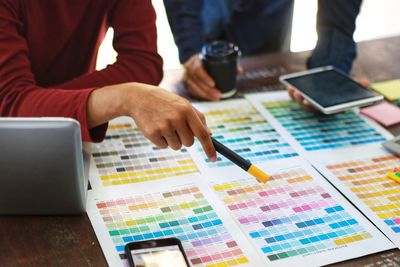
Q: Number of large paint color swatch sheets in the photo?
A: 6